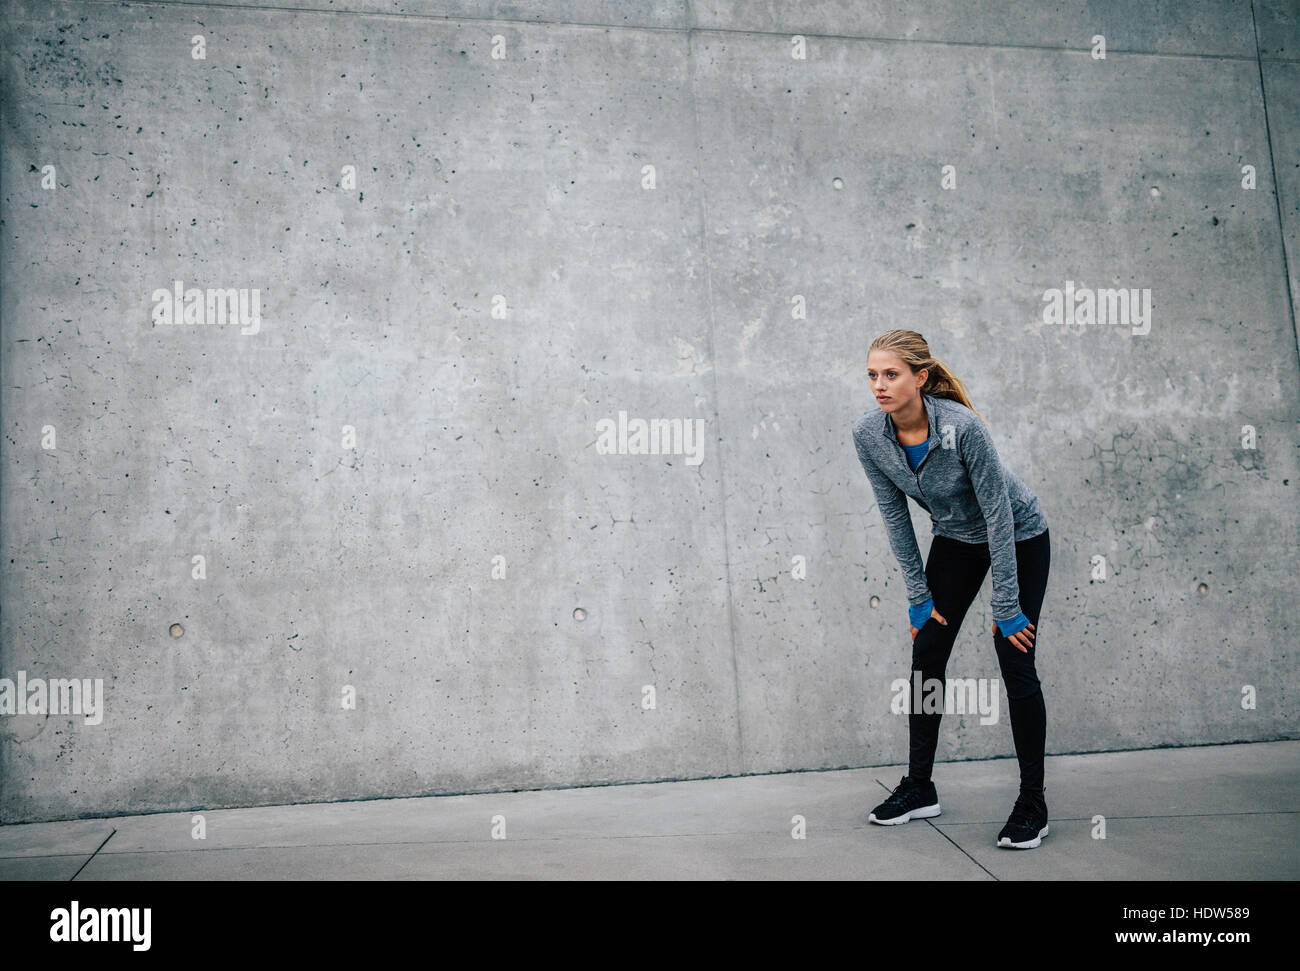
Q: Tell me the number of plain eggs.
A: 0